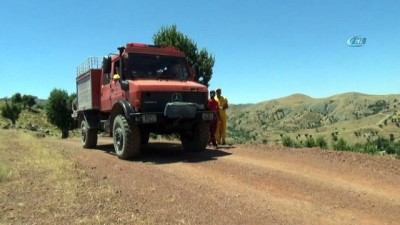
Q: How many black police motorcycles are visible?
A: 0